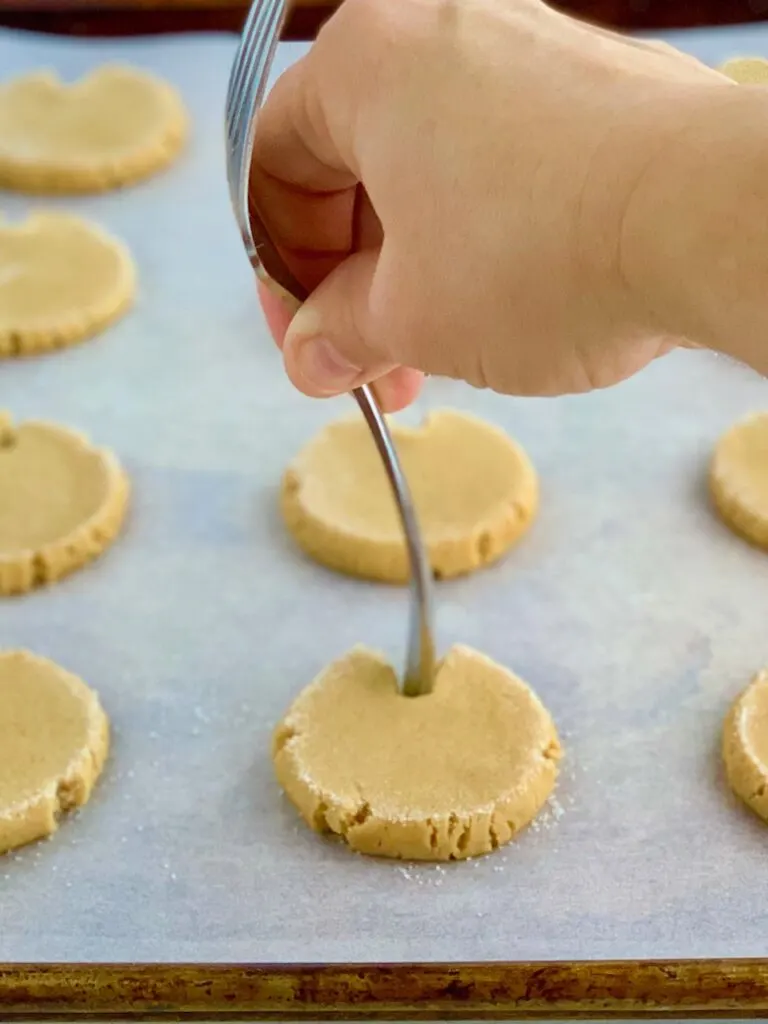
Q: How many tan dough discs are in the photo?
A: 9